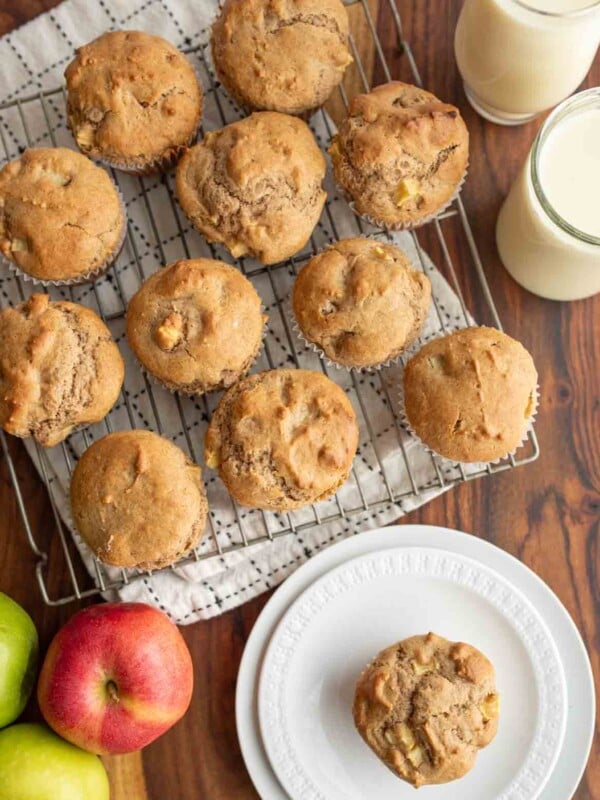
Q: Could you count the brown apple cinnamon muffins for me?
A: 12